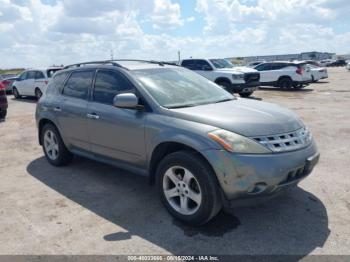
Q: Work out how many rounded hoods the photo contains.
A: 1